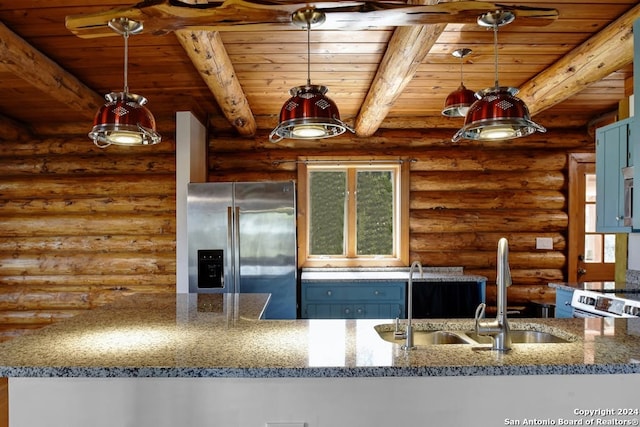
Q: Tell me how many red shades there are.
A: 4